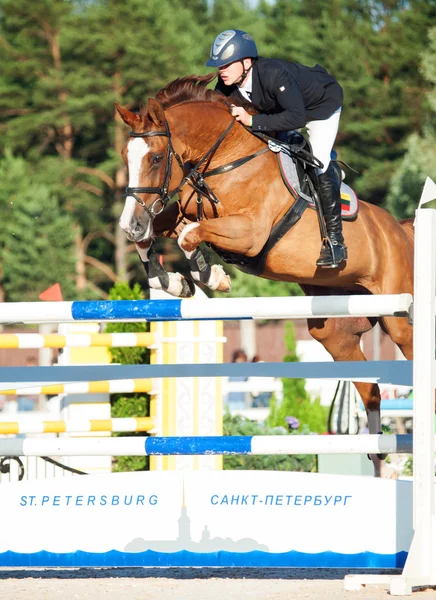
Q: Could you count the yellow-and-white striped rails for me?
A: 3